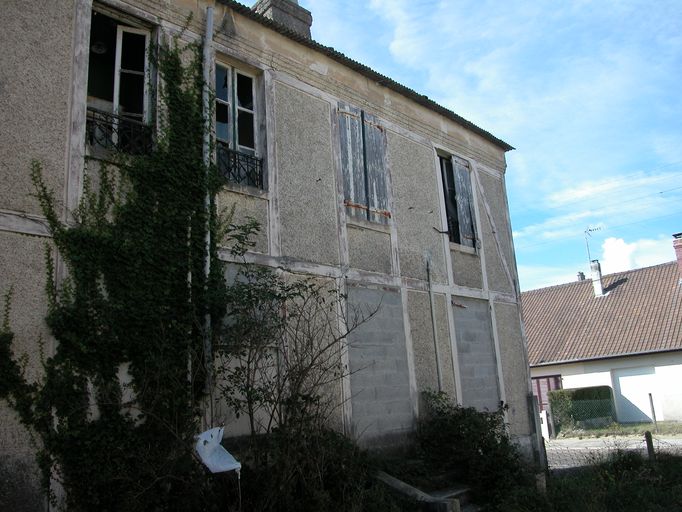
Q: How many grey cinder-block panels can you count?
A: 2